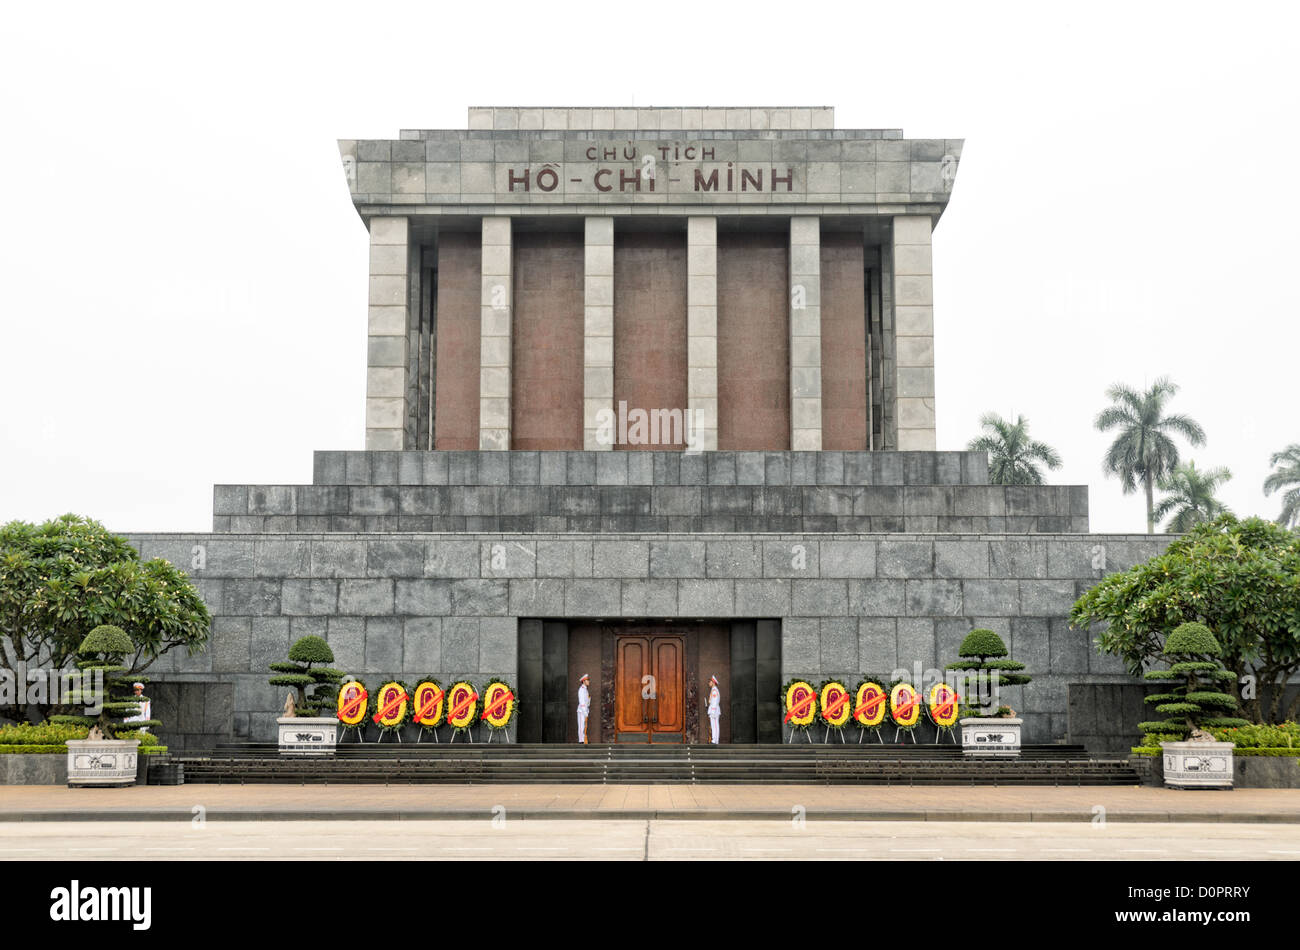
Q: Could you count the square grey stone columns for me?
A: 6